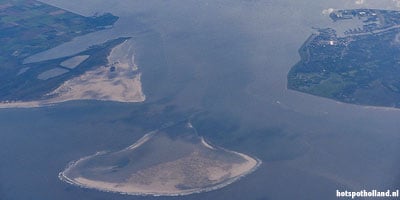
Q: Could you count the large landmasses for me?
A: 3